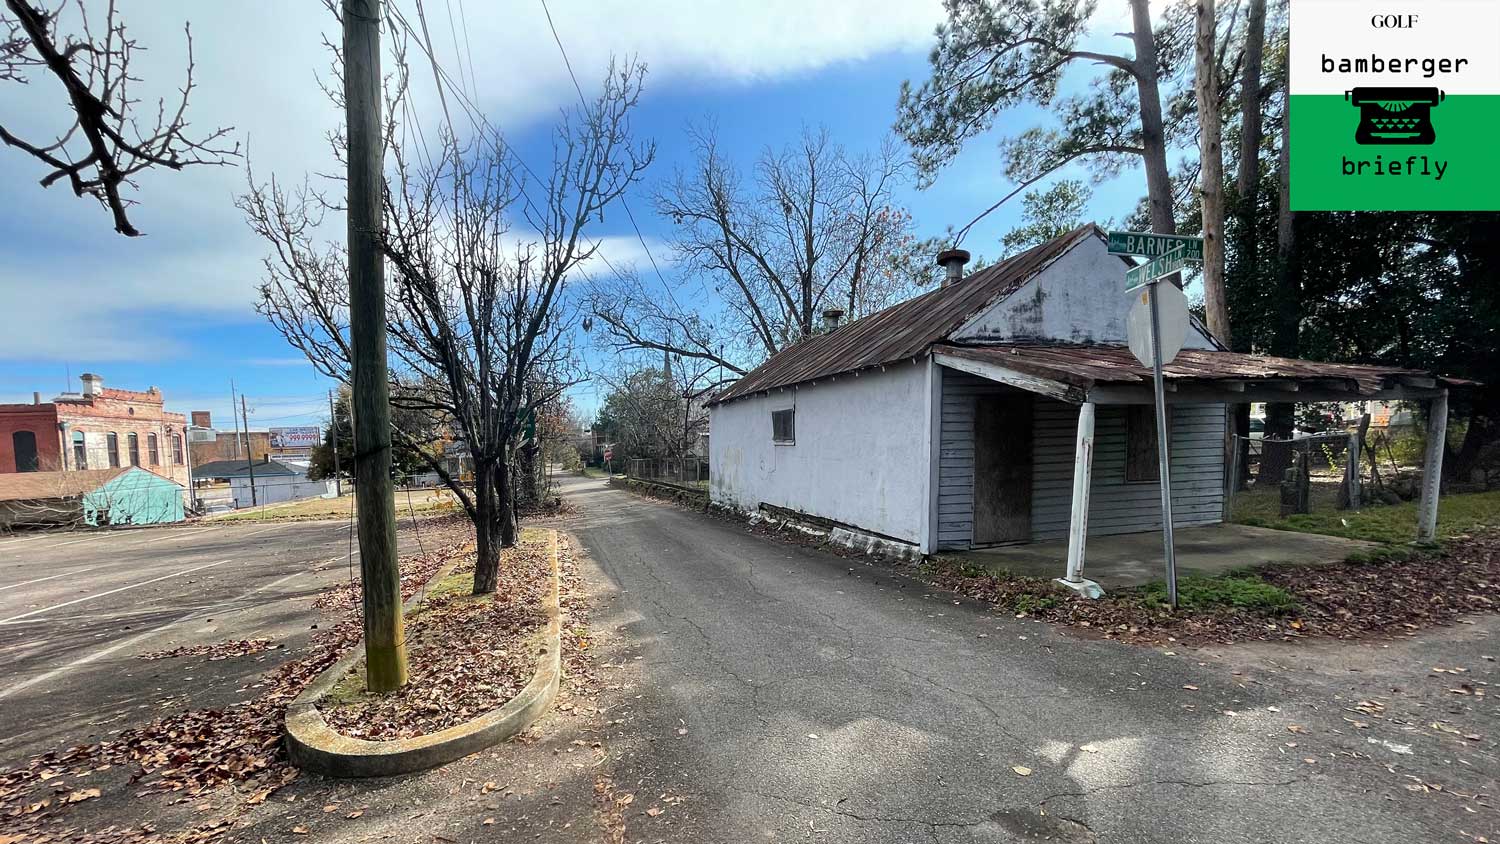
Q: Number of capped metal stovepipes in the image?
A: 2